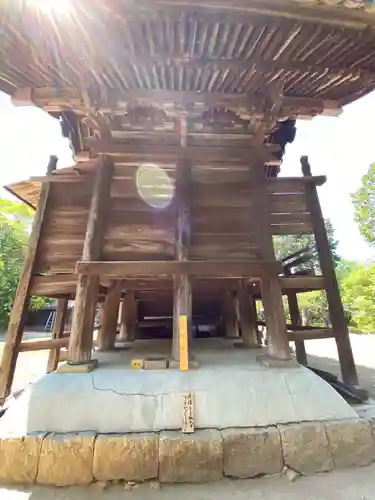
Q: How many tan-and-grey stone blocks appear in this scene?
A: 7